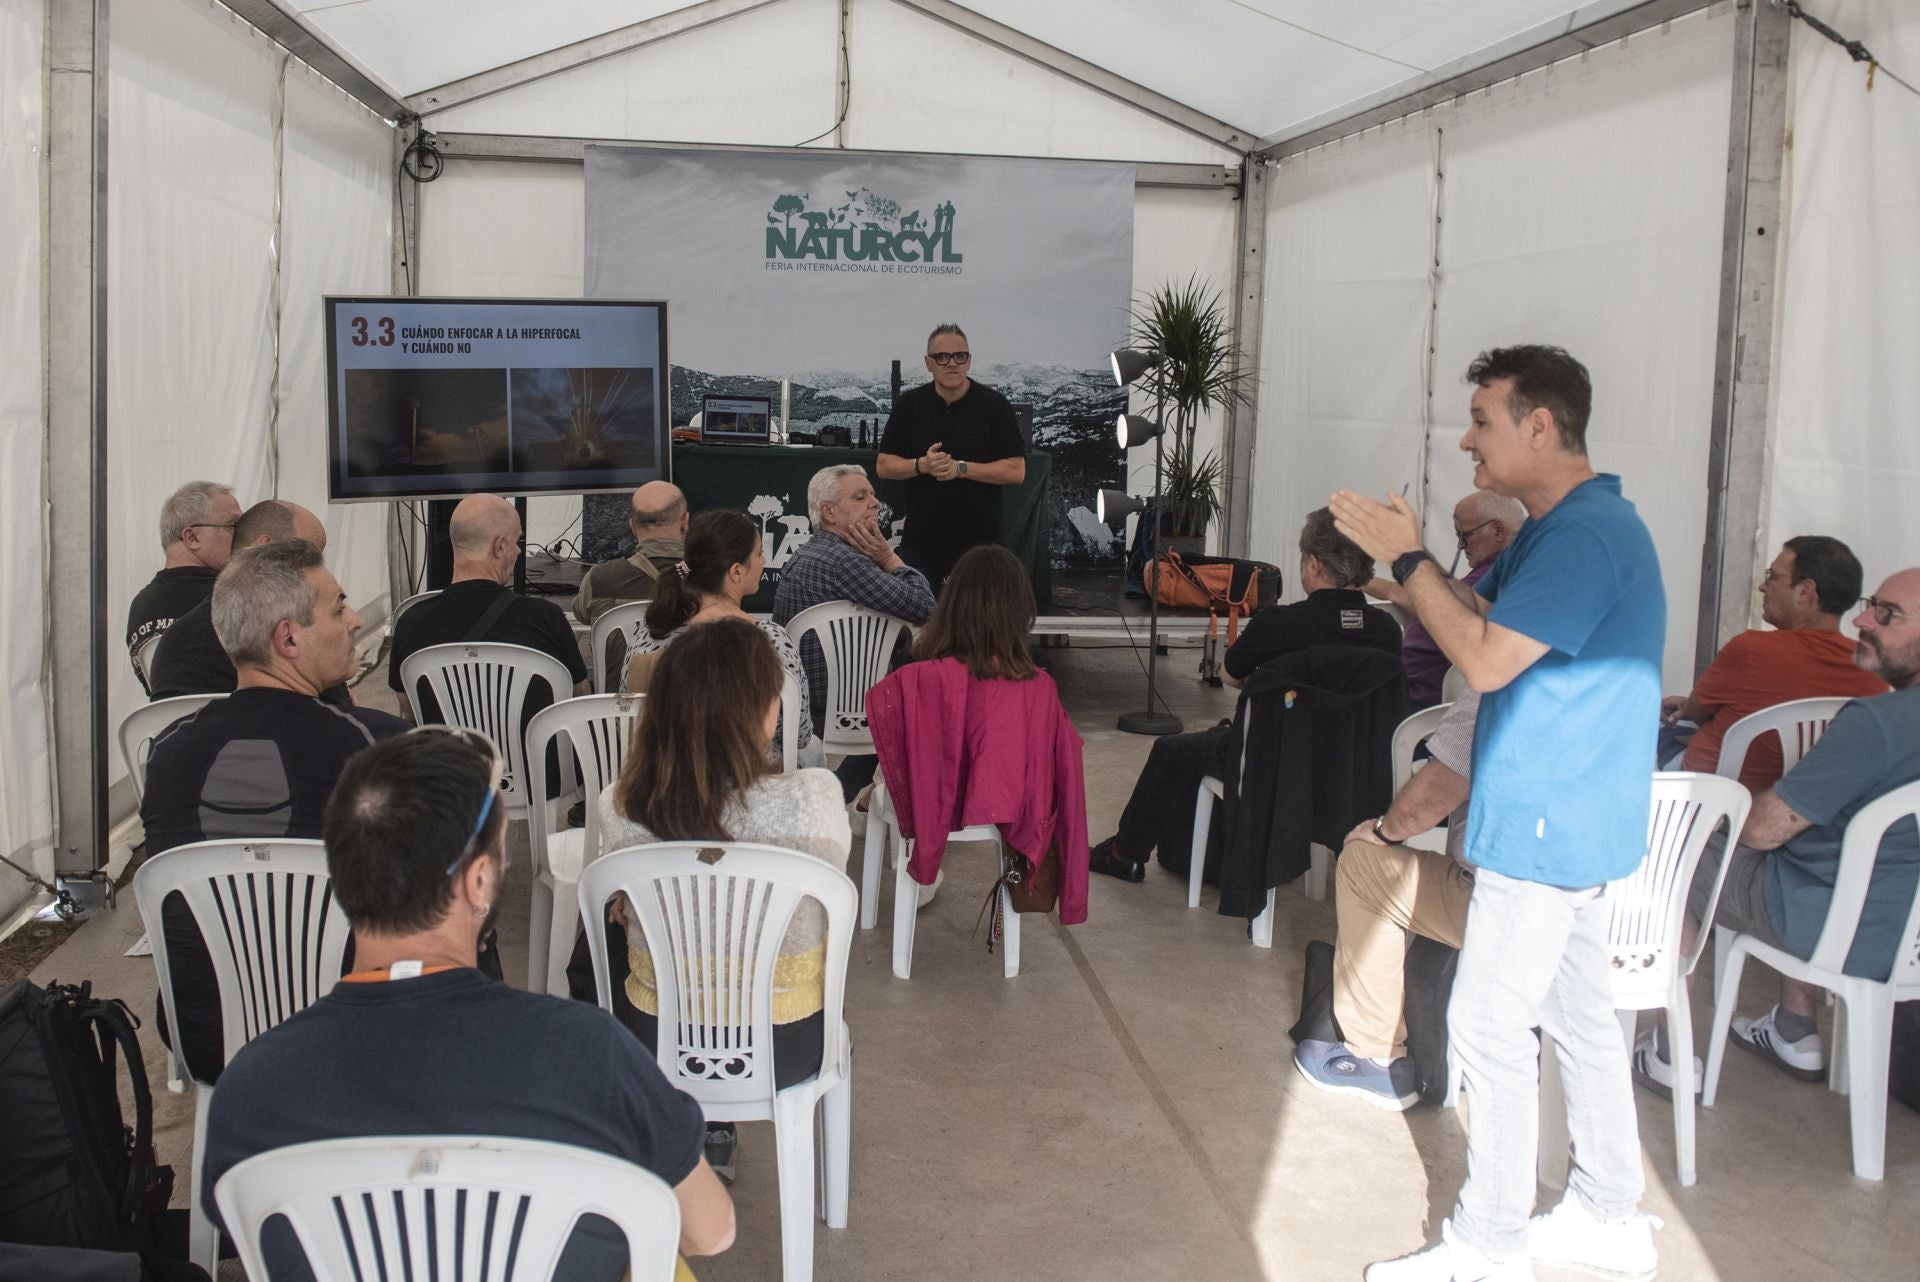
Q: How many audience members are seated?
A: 15